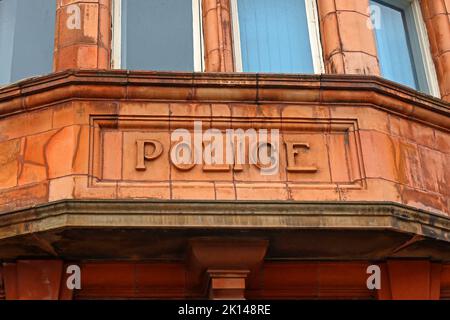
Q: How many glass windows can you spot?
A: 4